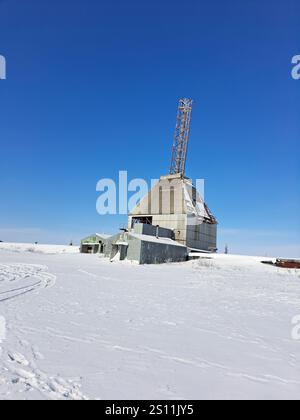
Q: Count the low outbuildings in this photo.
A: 2